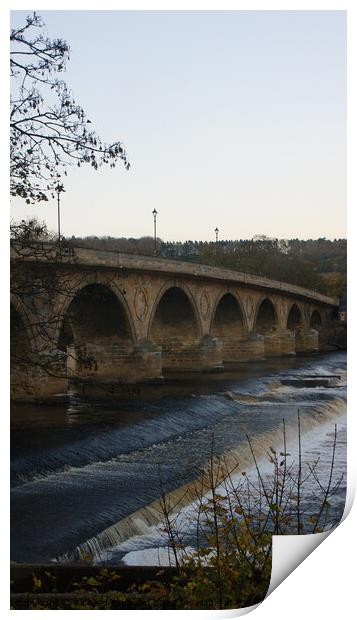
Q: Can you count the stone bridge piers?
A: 6